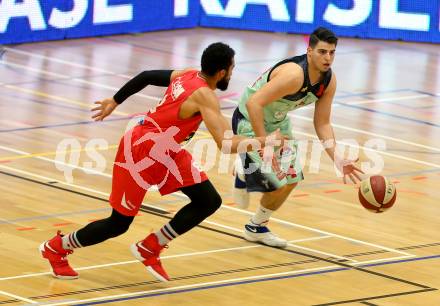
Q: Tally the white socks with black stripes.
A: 2